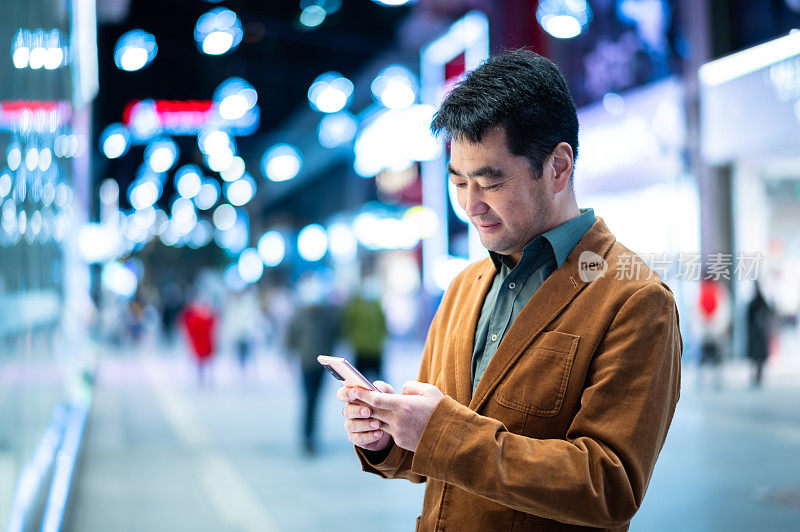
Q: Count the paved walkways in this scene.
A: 1